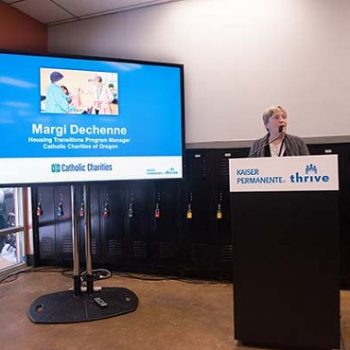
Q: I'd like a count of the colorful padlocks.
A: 8